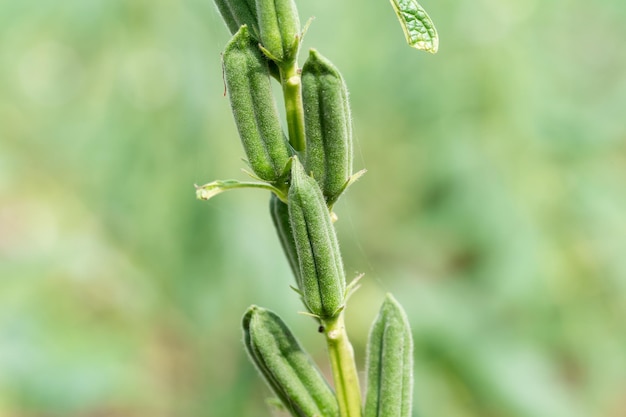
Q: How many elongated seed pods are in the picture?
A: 8